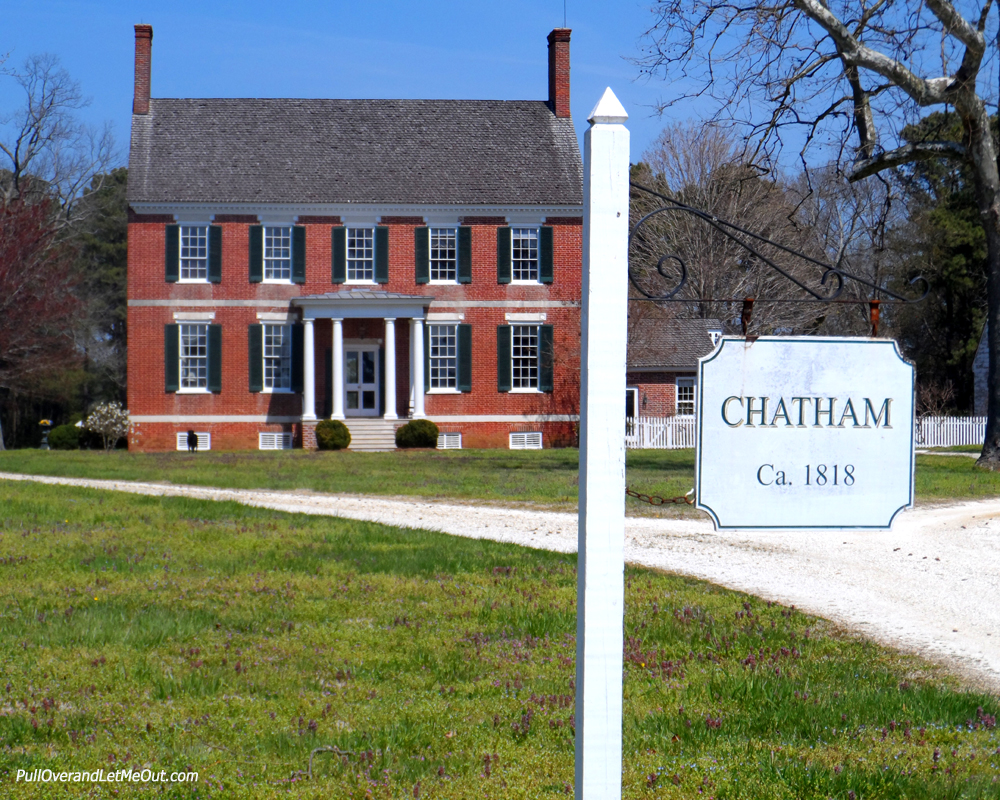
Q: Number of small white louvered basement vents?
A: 4